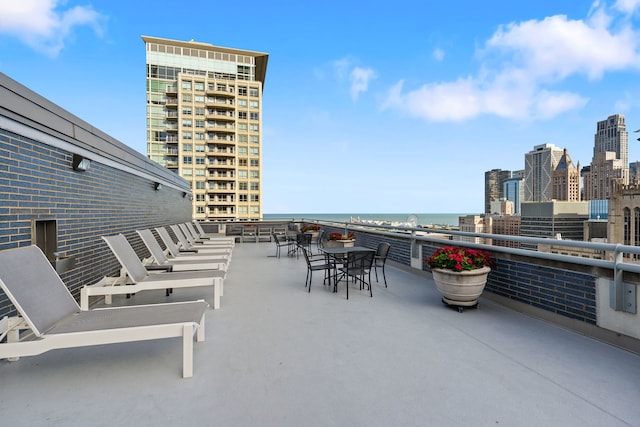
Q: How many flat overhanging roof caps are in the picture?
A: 1